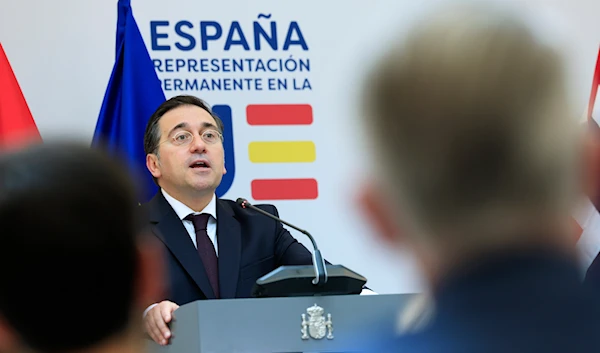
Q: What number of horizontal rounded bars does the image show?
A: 3